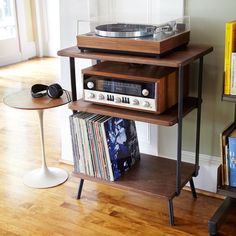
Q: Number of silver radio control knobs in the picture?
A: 7